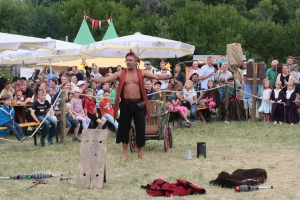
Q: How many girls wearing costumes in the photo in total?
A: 2